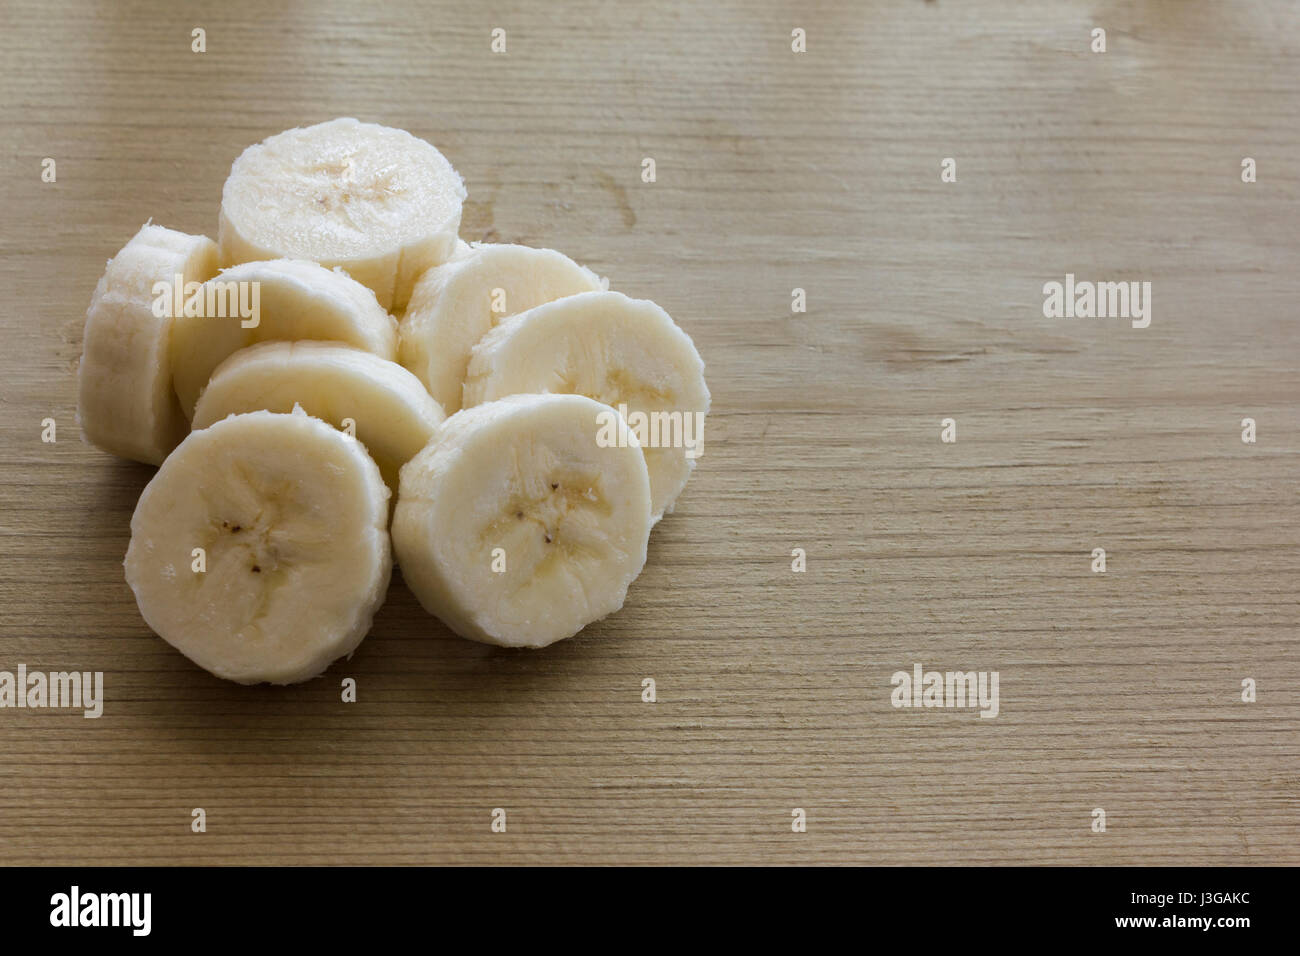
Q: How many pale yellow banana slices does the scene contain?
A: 8